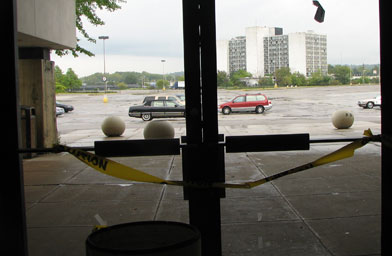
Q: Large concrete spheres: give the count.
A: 3